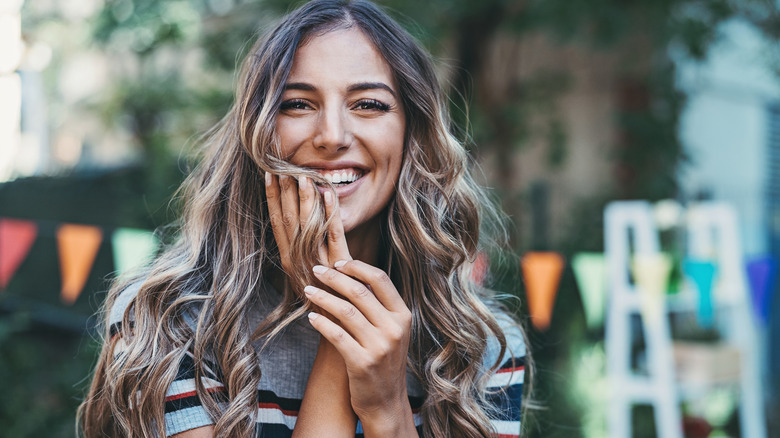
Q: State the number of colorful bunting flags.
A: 9